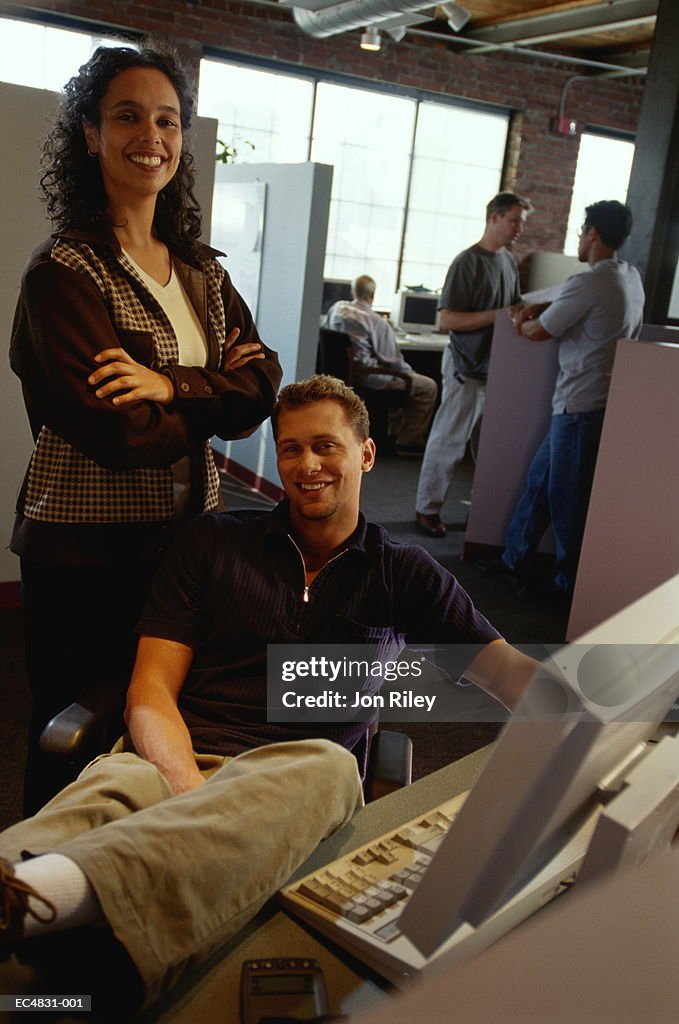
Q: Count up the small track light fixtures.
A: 3